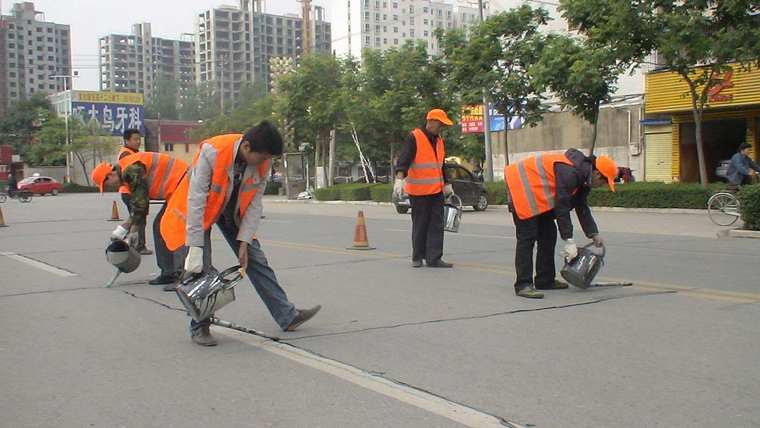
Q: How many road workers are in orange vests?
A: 5